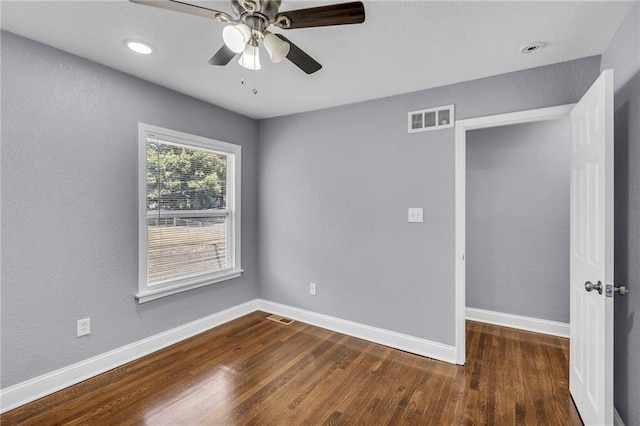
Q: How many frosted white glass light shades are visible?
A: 3